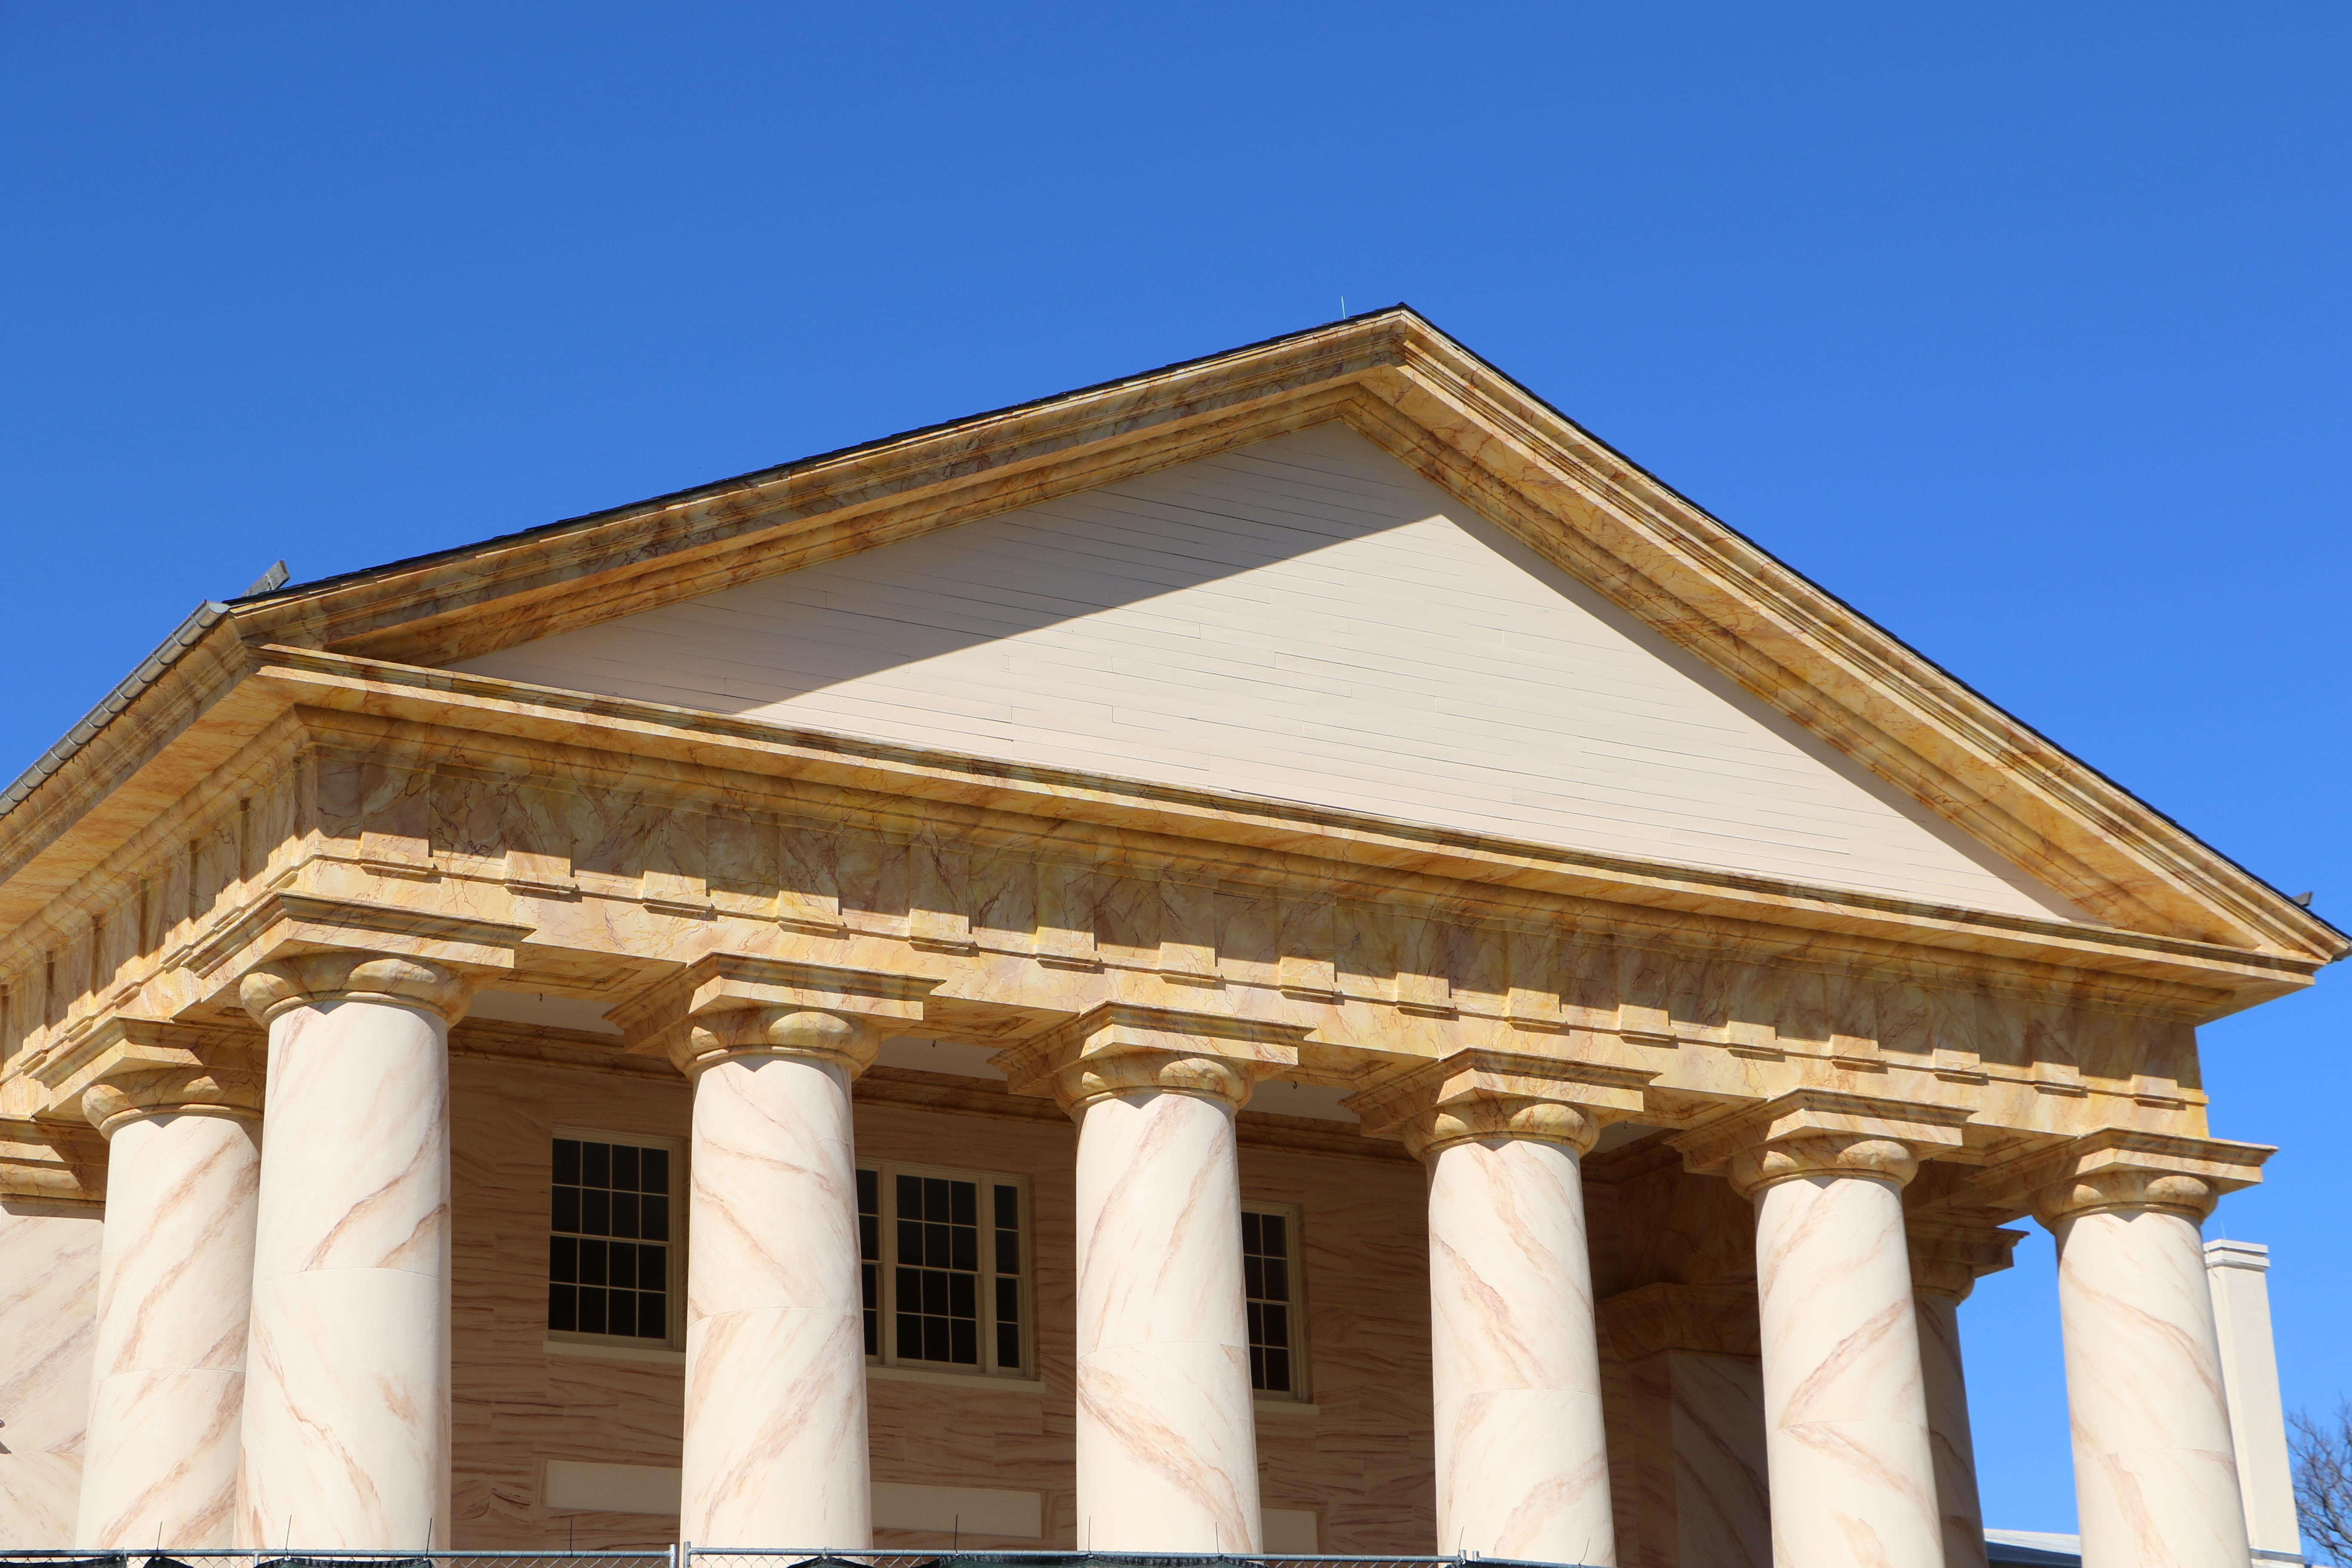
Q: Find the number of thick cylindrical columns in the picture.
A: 8